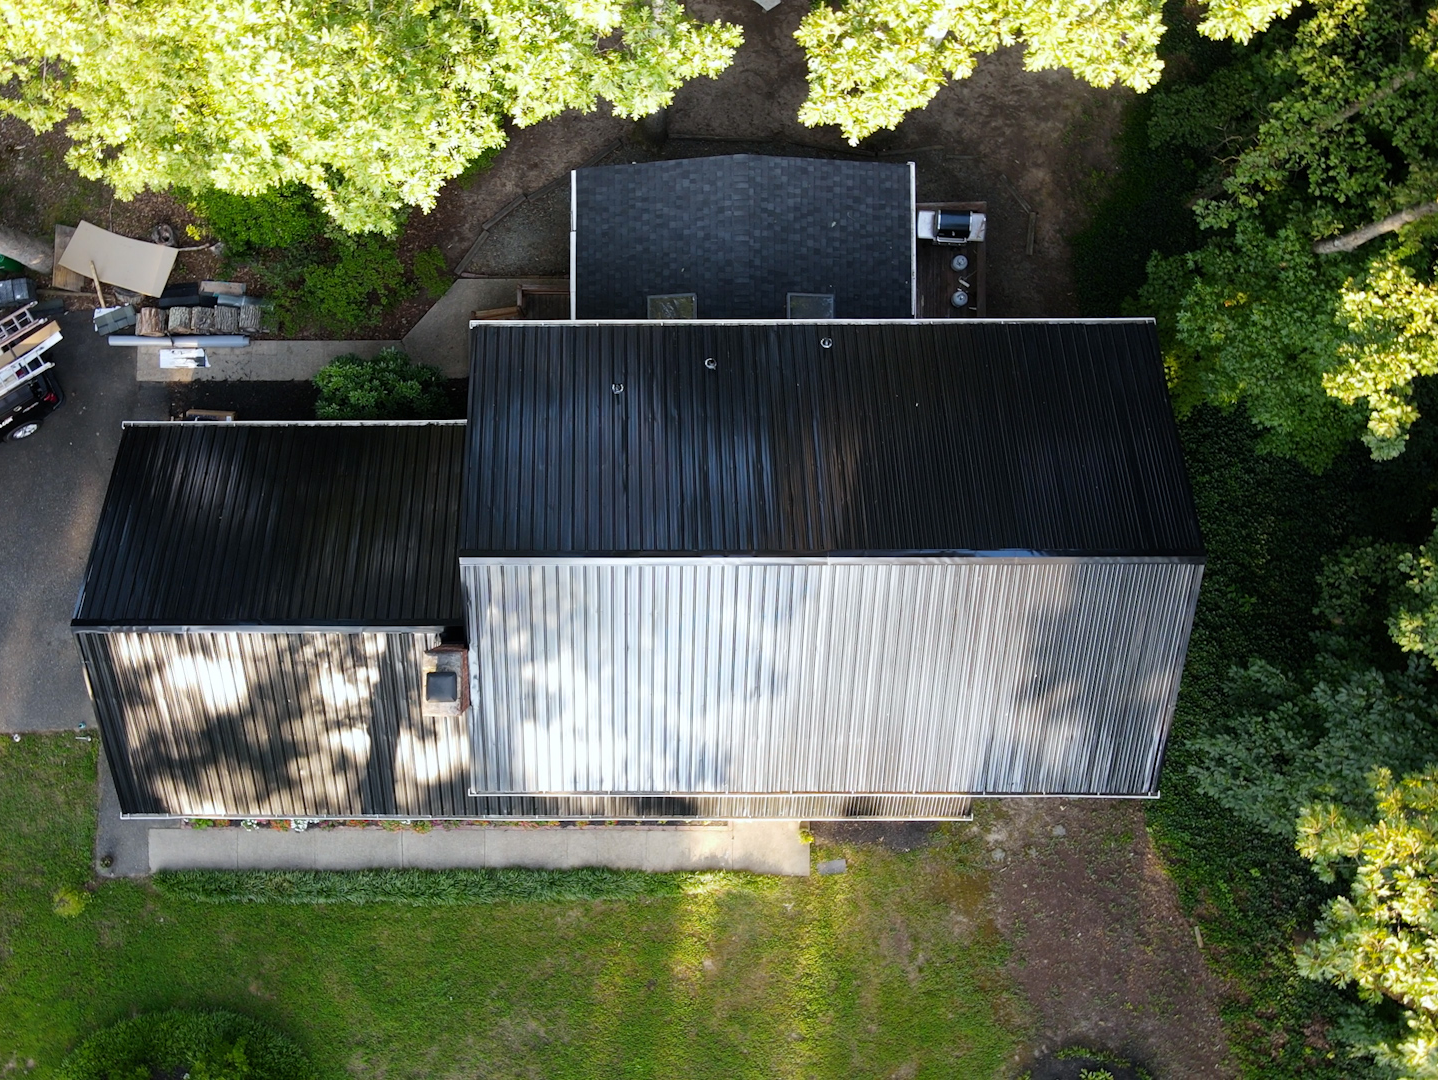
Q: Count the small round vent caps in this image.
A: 3